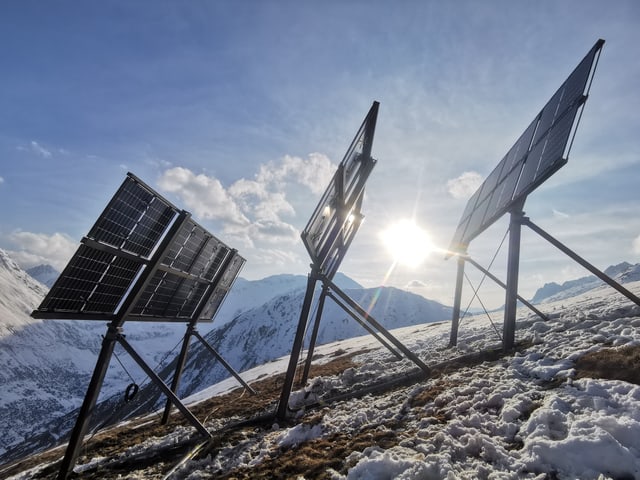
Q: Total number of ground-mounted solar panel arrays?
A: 3